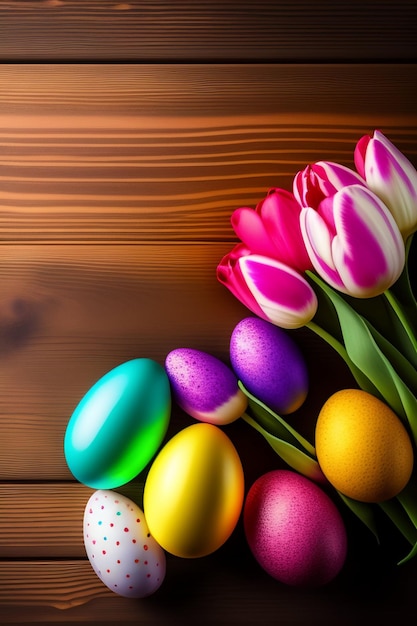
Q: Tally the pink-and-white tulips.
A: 4